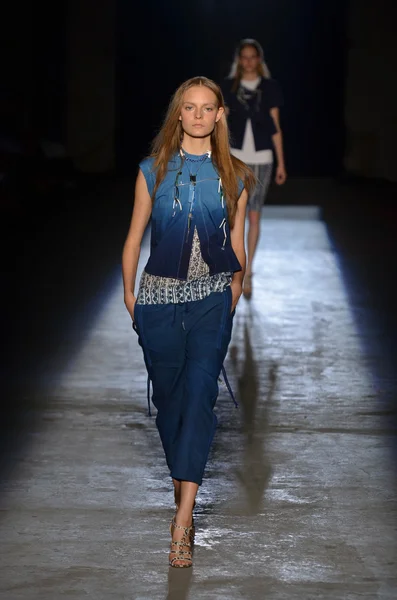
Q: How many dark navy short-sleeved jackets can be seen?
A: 1